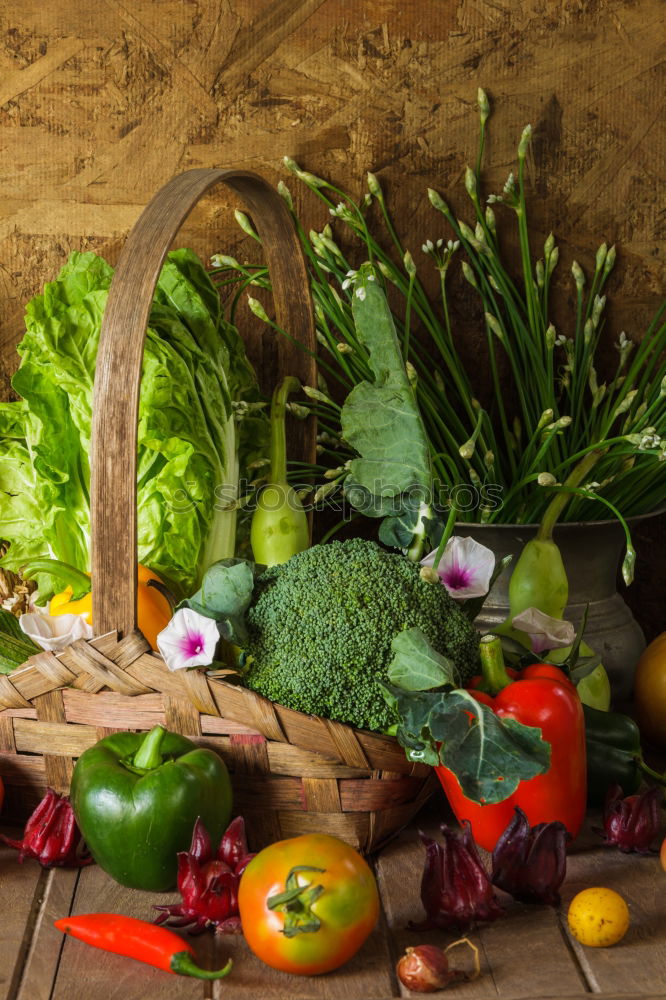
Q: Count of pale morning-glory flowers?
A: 4